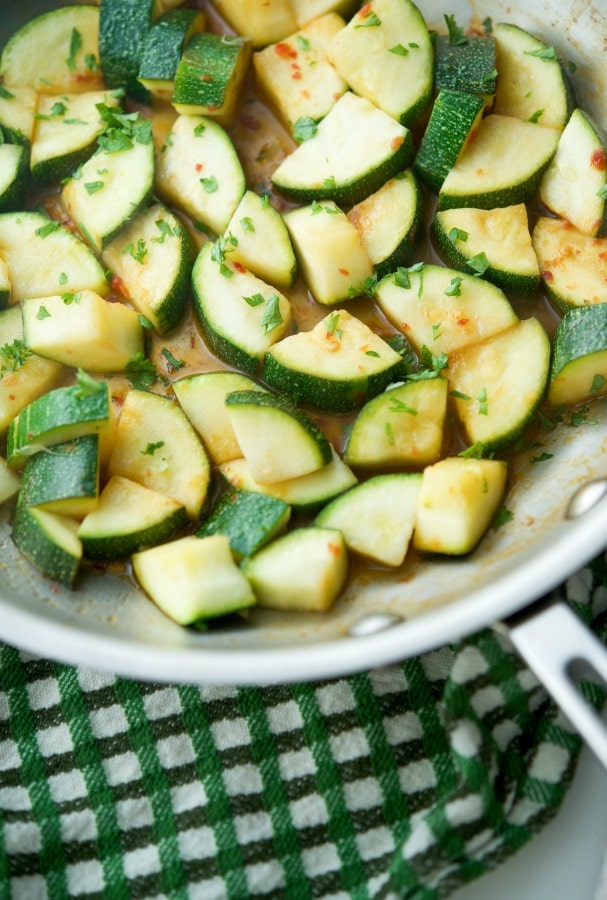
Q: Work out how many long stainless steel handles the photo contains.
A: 1